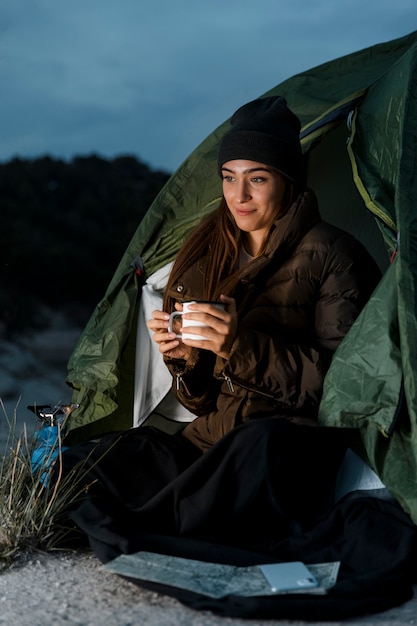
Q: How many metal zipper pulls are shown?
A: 2